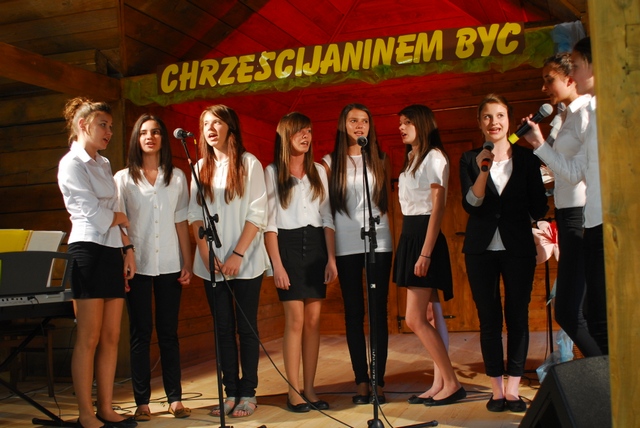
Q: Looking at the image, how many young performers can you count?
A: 9